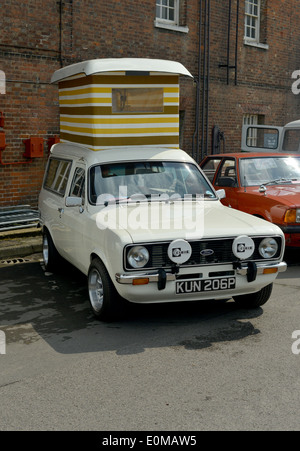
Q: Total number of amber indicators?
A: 3